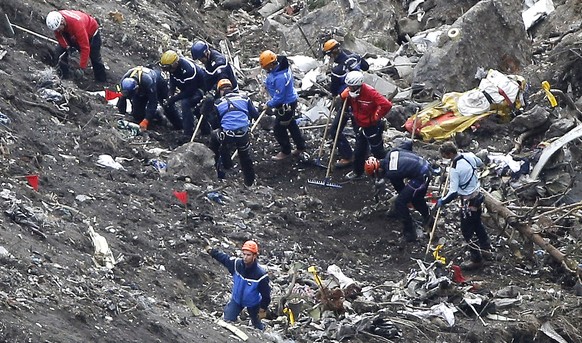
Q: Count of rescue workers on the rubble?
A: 11